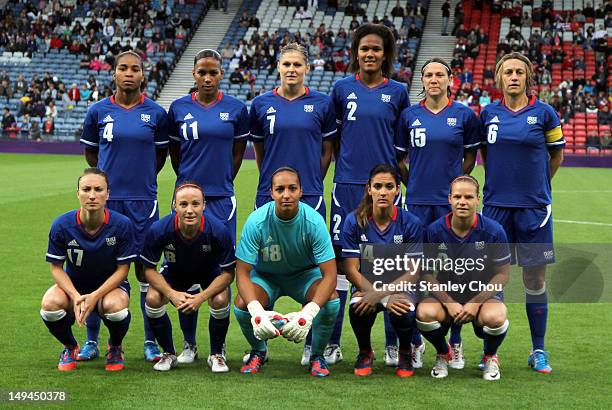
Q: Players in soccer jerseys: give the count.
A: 11